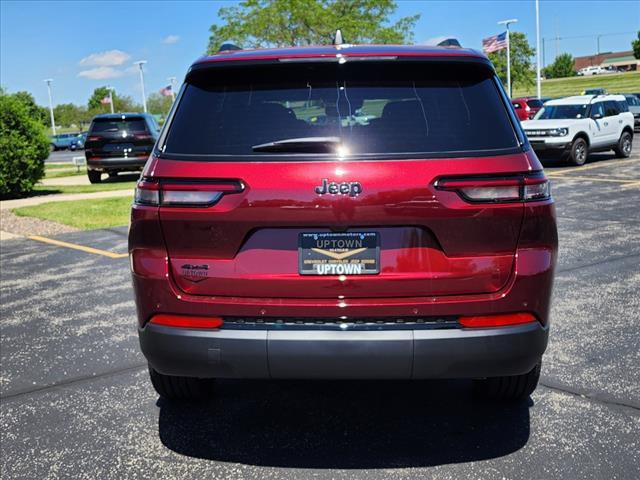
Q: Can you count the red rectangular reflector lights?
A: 2